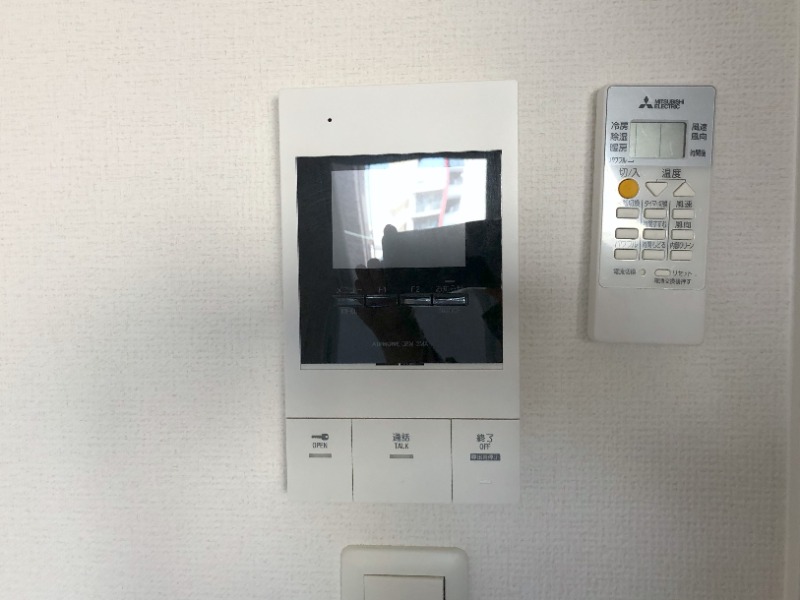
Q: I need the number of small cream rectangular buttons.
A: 9